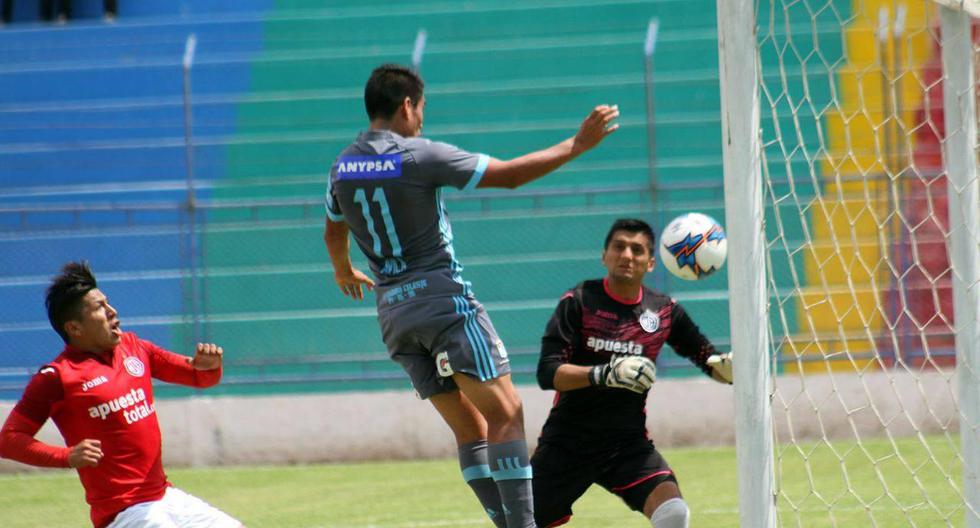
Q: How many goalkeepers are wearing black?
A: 1